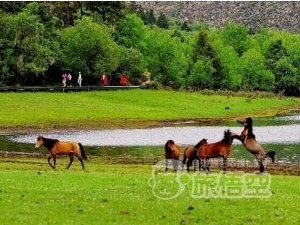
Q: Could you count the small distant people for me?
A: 5